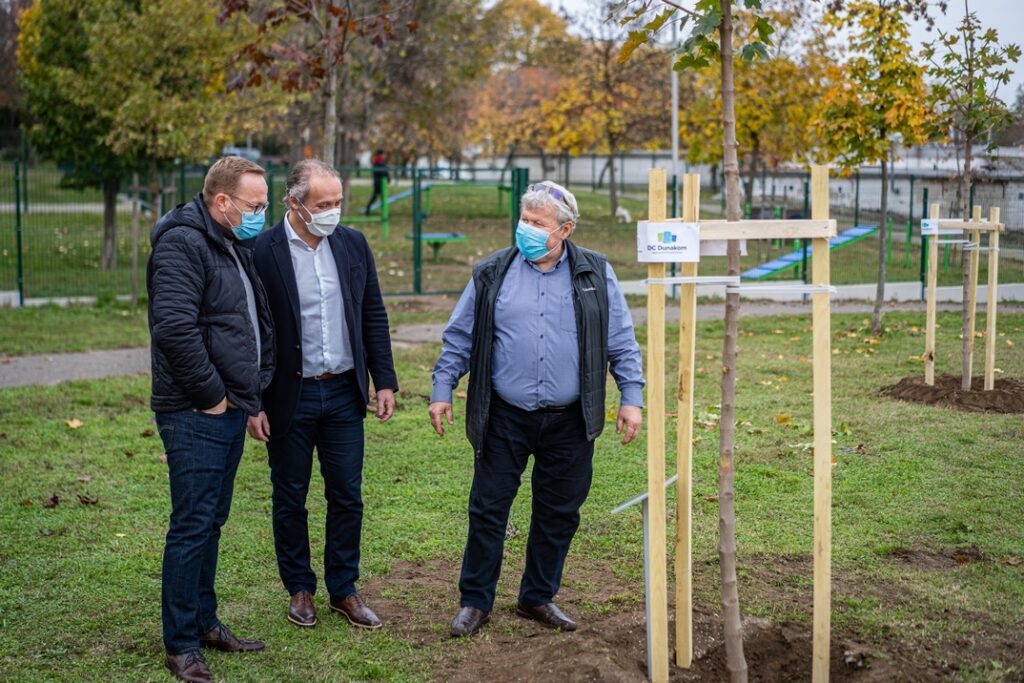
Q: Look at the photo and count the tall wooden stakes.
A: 6